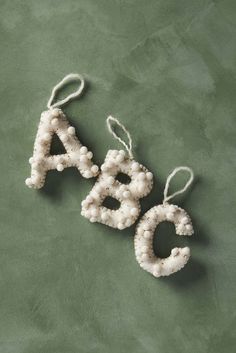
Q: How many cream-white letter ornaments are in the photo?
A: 3